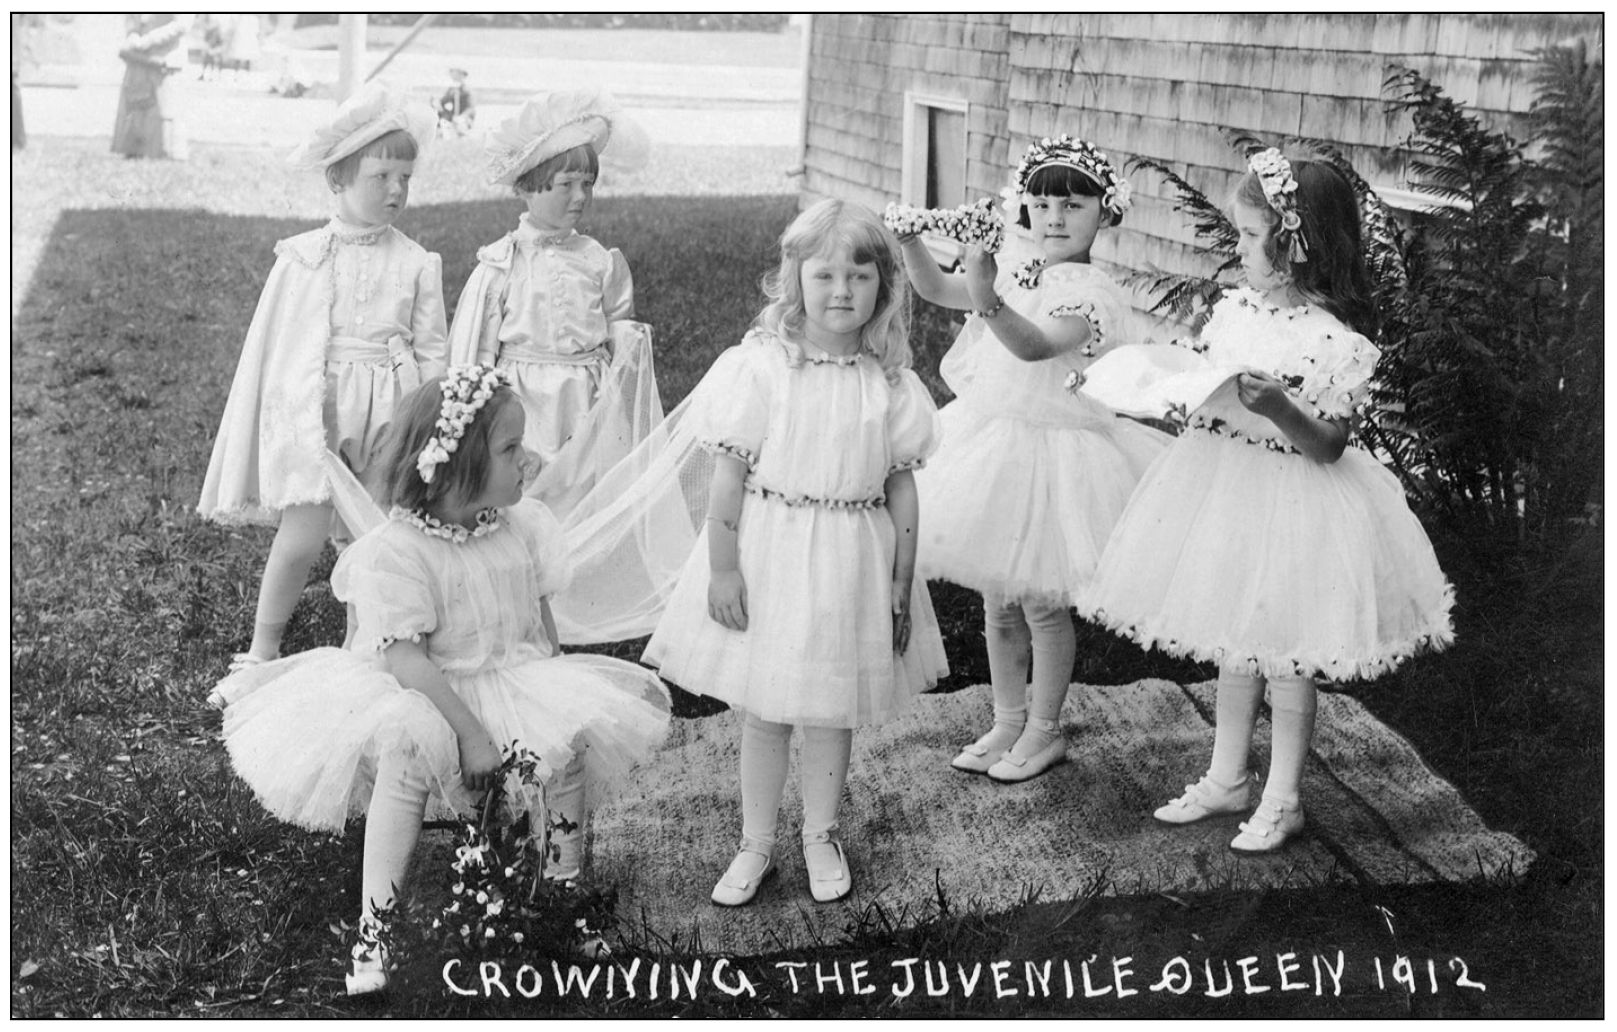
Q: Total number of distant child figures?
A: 1